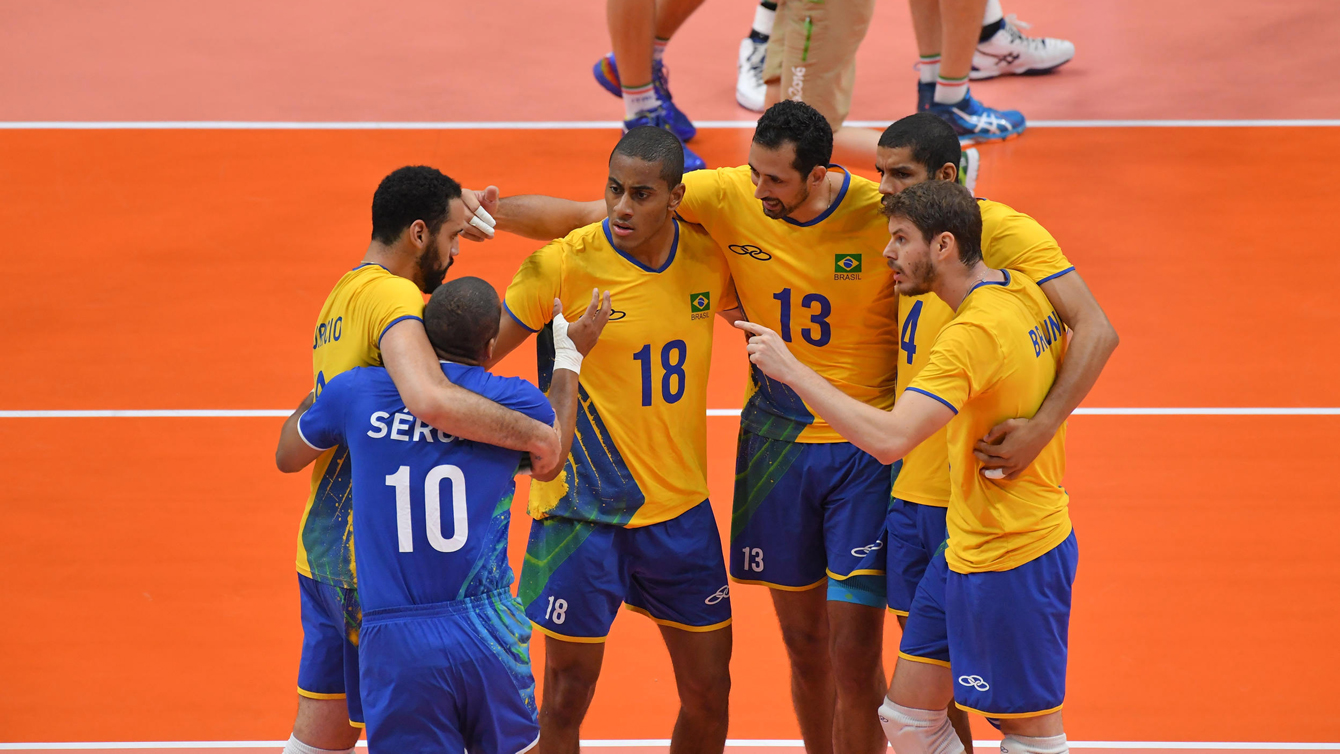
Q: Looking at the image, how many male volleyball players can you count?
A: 6